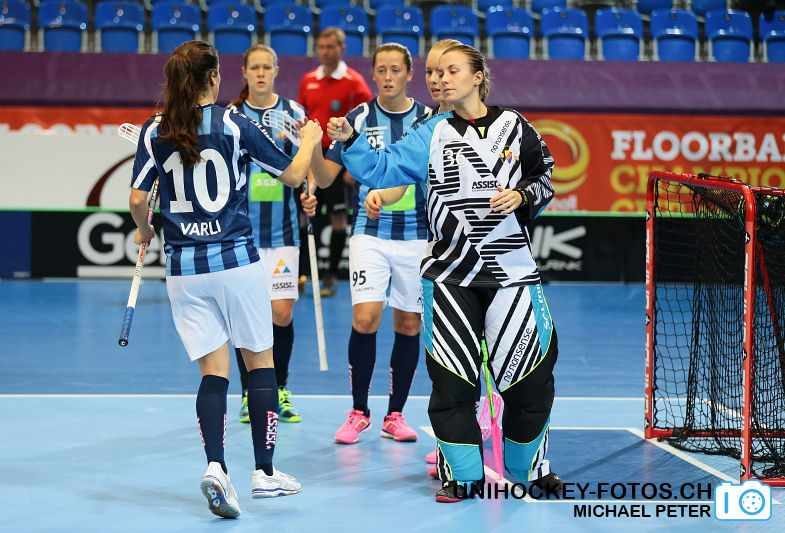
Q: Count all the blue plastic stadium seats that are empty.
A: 15